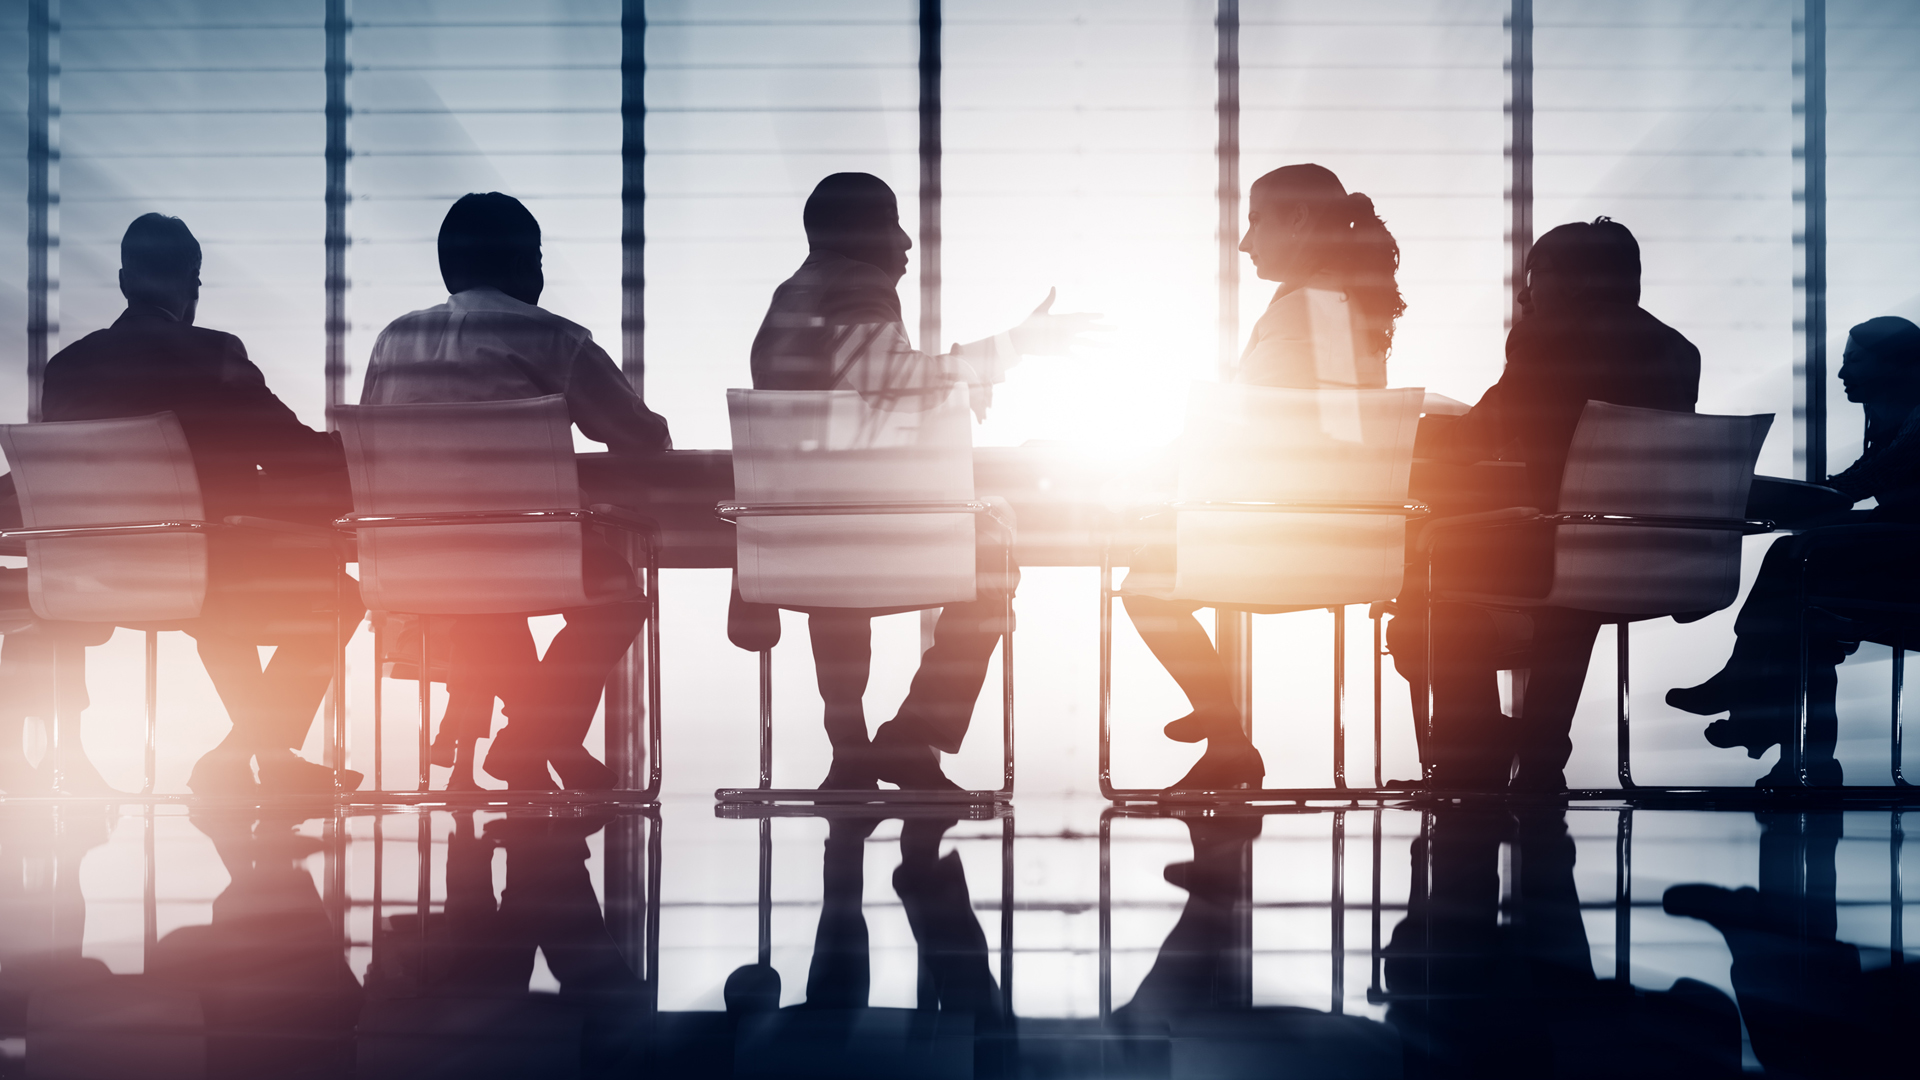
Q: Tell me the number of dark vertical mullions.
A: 7